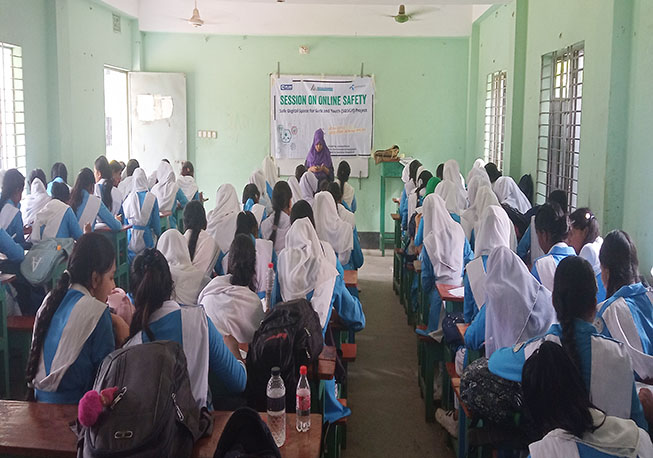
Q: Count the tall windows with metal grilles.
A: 3